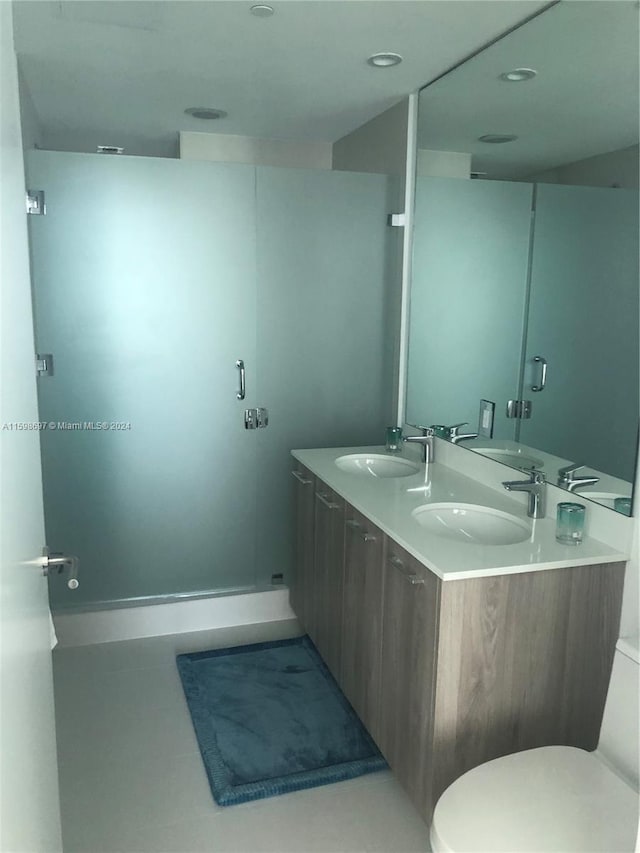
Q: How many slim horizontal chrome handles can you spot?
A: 4